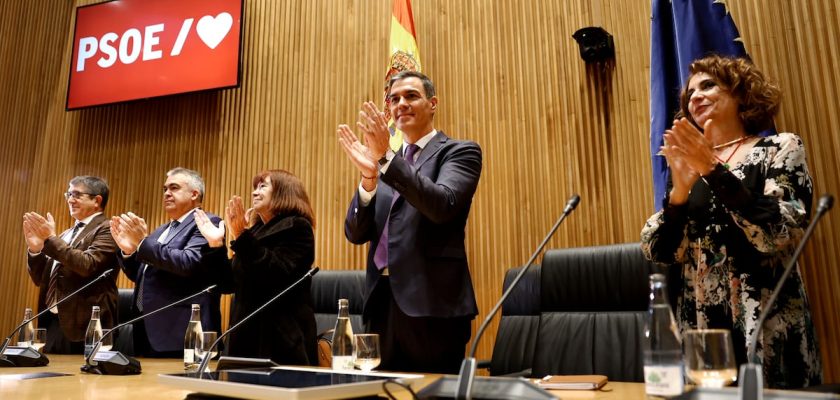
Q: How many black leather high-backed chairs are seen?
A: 4